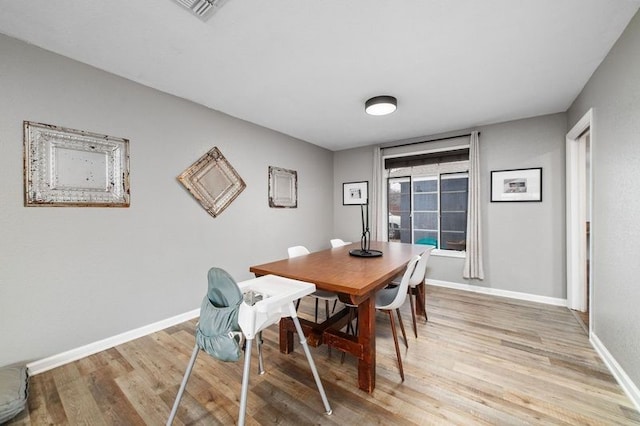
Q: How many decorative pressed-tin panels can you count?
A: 3